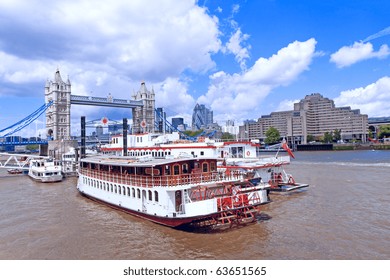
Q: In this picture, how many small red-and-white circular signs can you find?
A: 2